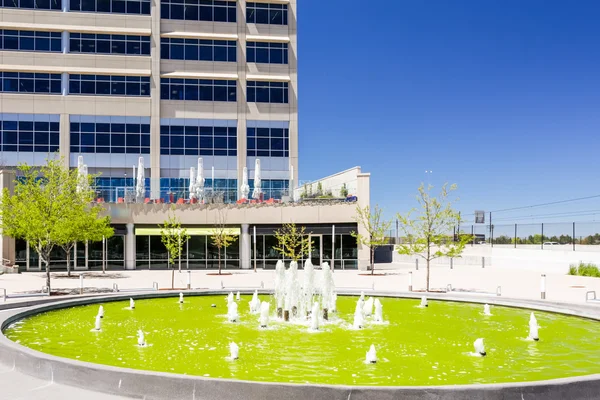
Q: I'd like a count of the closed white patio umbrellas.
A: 7